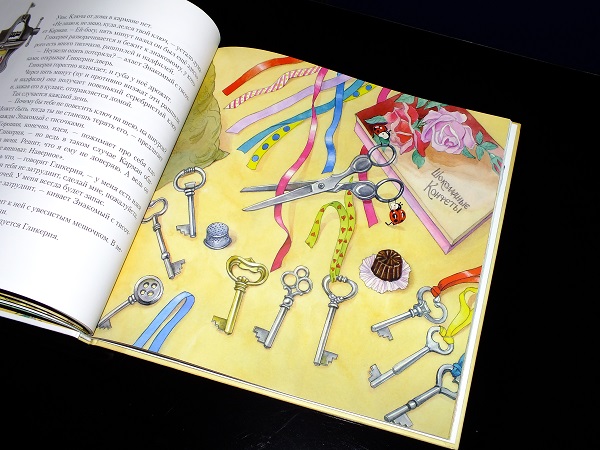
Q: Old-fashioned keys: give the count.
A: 9